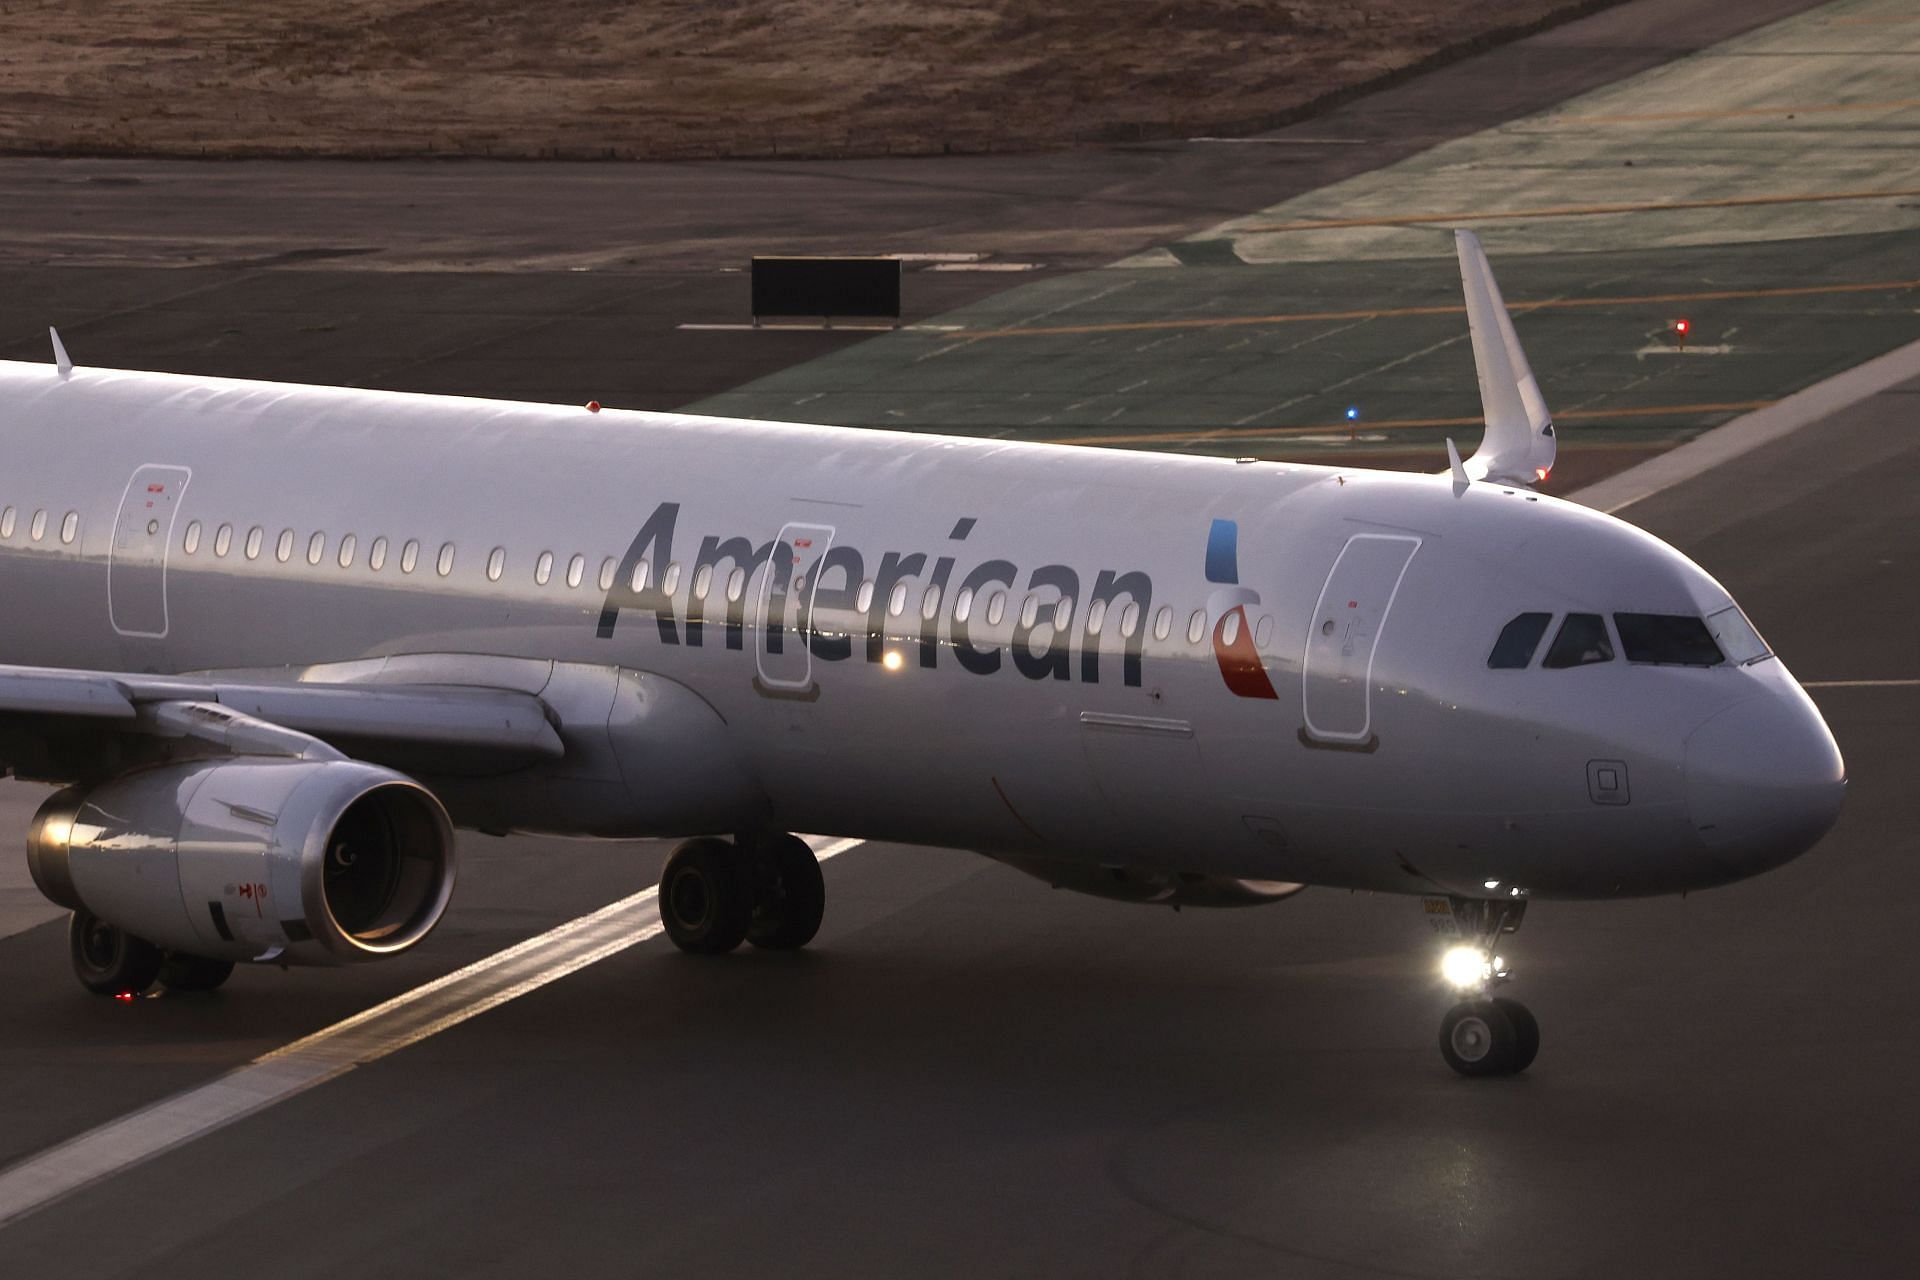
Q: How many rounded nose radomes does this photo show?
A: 1